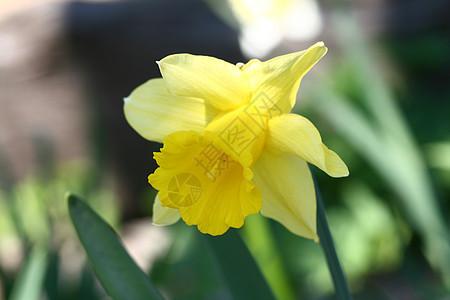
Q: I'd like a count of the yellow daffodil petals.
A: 6